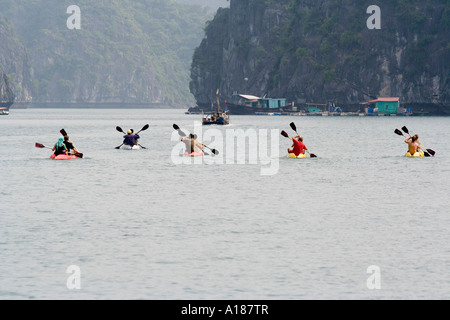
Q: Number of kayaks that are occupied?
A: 5